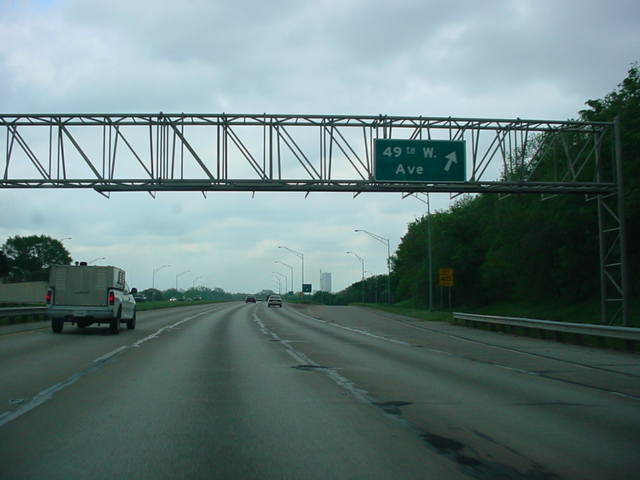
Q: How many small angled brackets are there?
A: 11